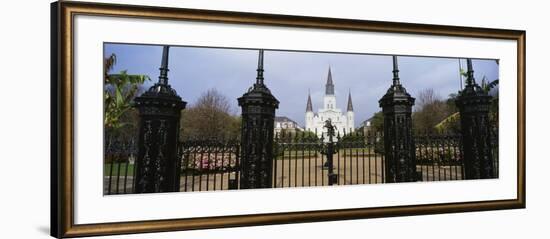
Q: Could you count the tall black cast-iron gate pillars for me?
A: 4